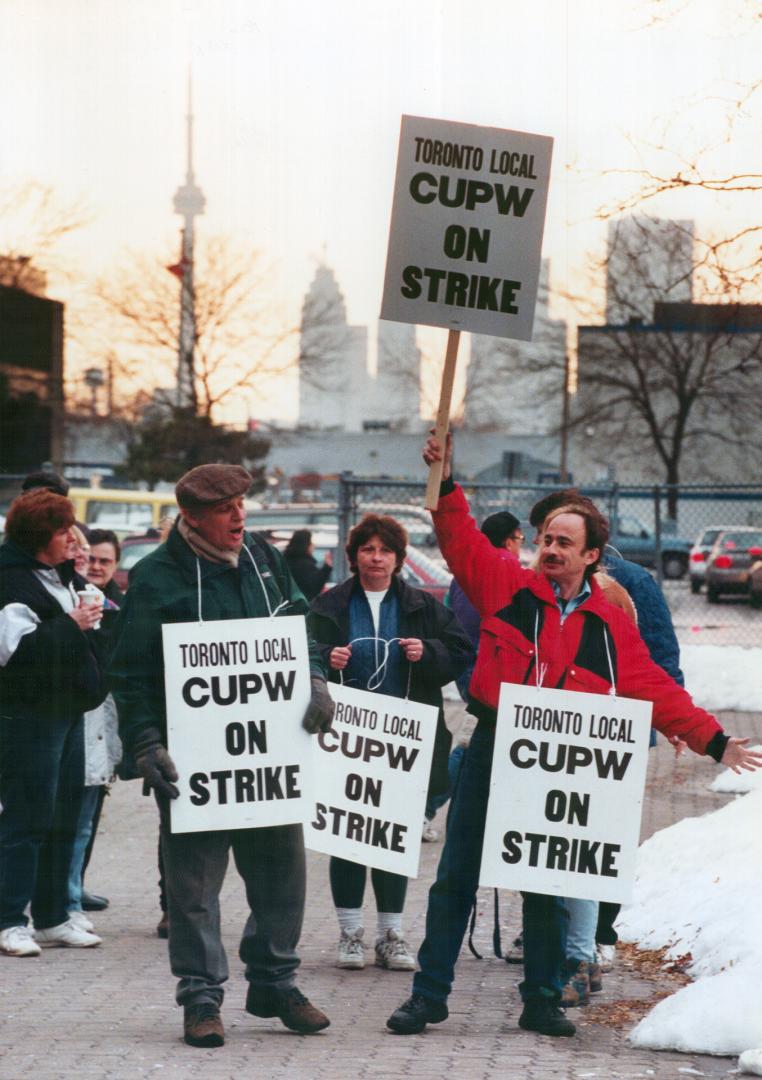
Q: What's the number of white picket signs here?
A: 4